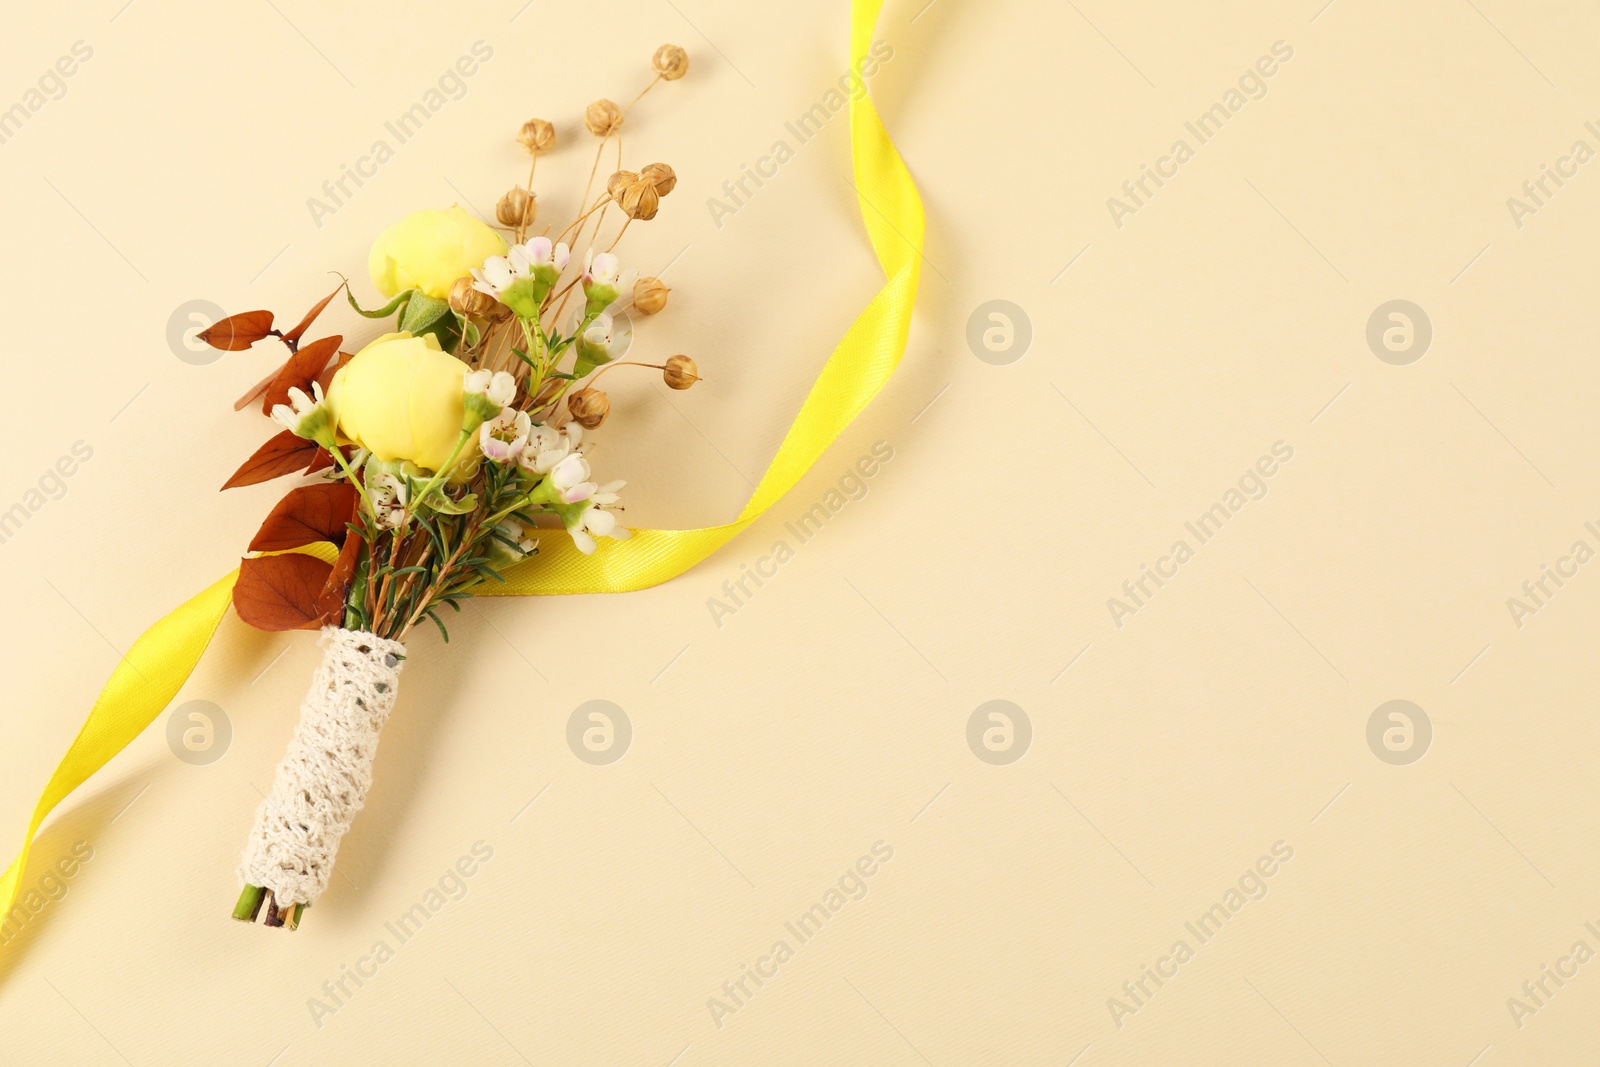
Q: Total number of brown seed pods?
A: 12